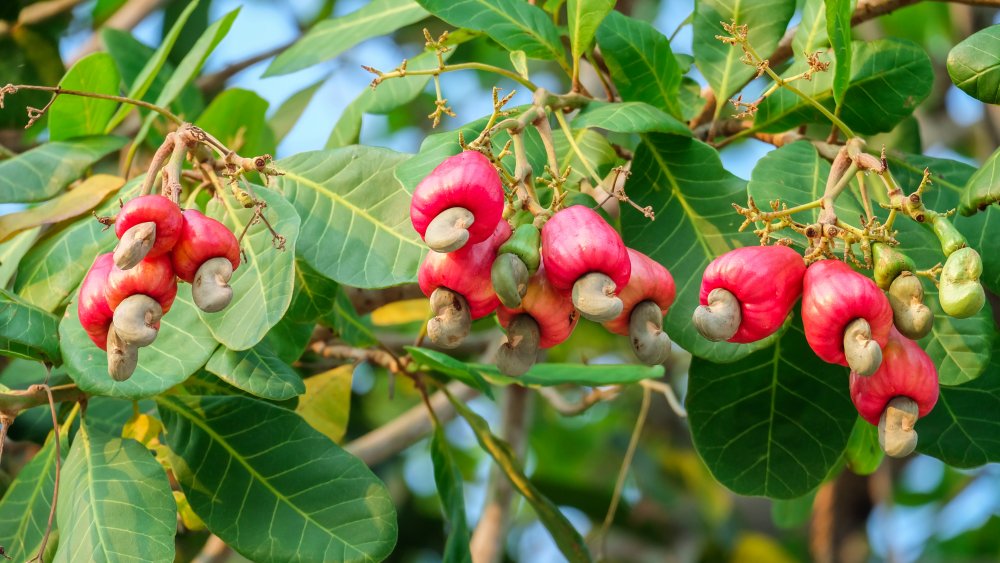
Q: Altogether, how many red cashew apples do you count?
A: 12